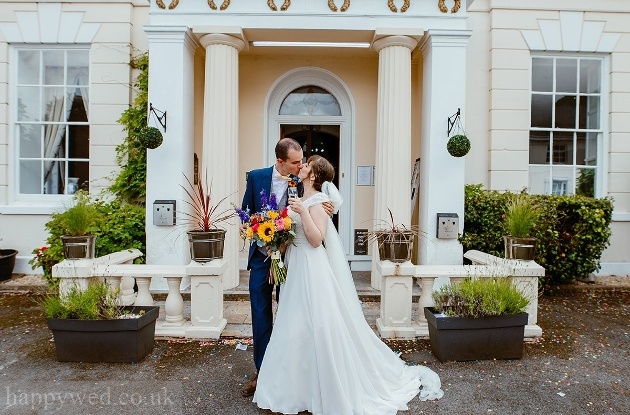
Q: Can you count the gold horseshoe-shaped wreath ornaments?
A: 6